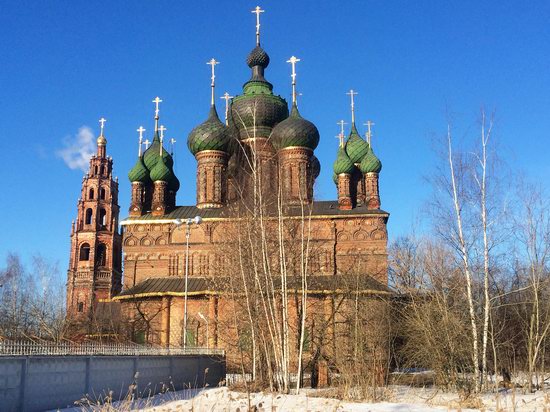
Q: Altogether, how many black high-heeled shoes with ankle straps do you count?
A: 0